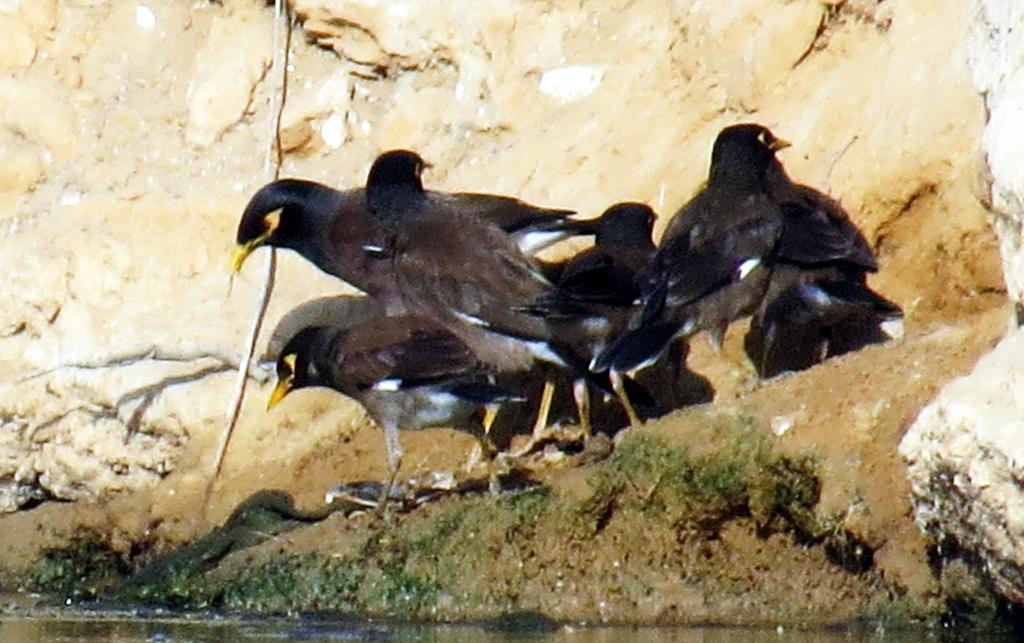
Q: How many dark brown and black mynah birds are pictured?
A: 6